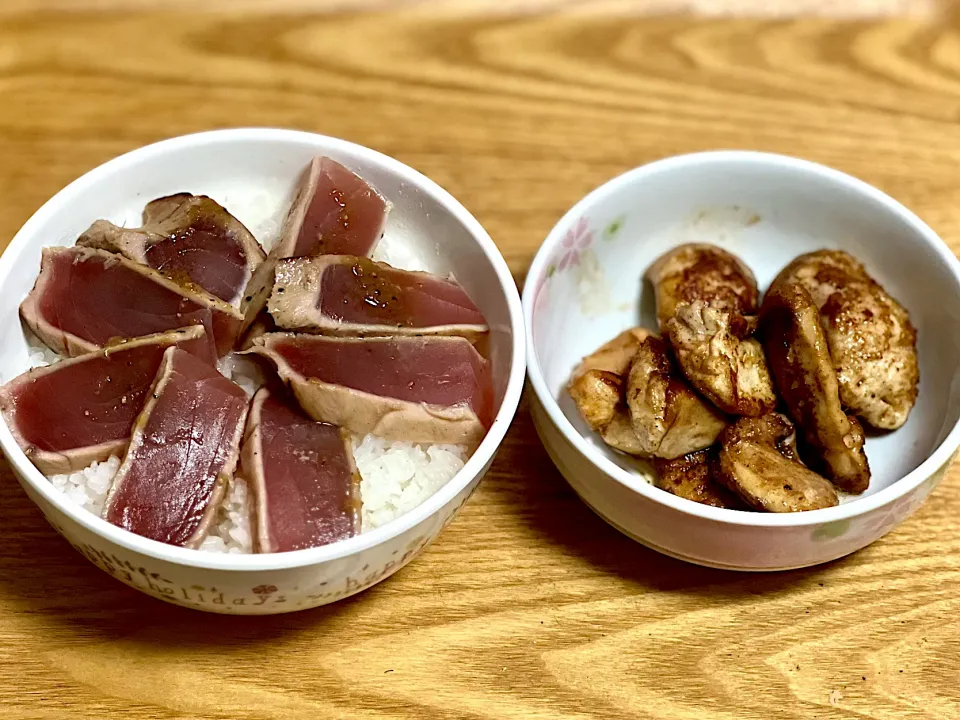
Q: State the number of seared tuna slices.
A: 8